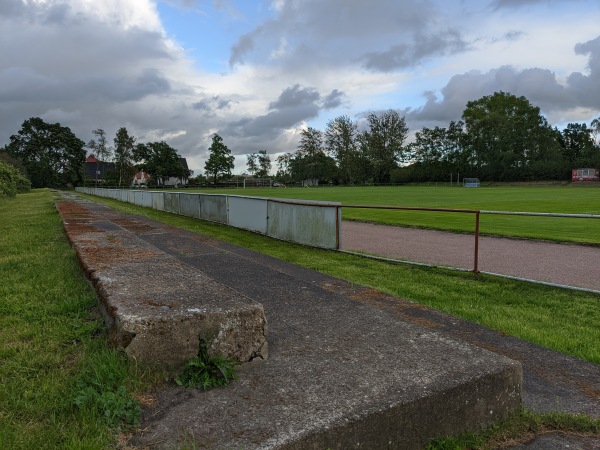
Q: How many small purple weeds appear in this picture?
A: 0